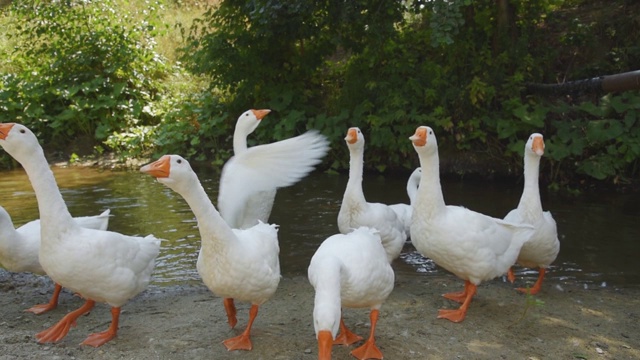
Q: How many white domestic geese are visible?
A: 9